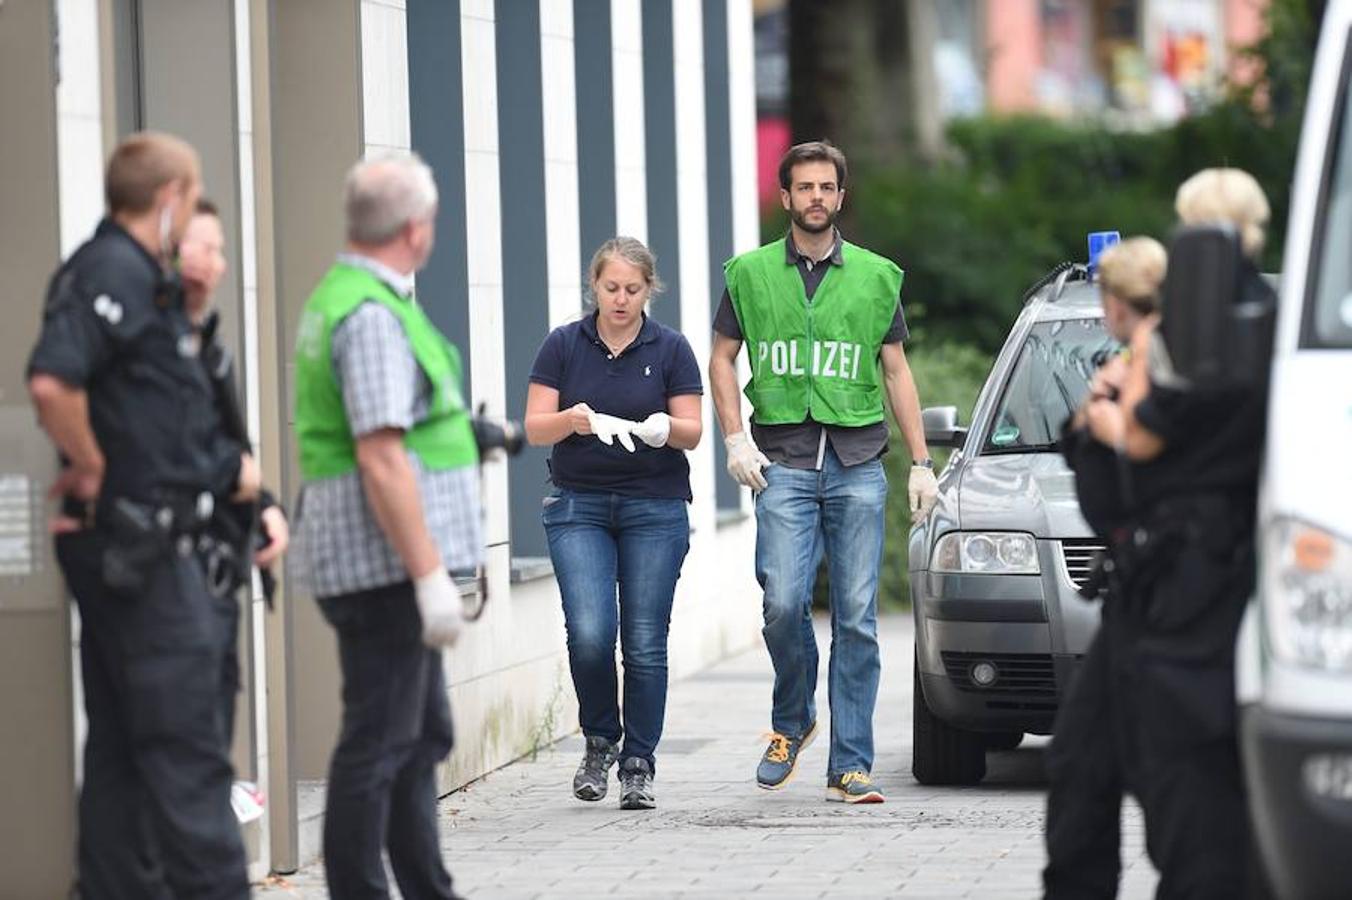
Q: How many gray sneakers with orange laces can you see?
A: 2